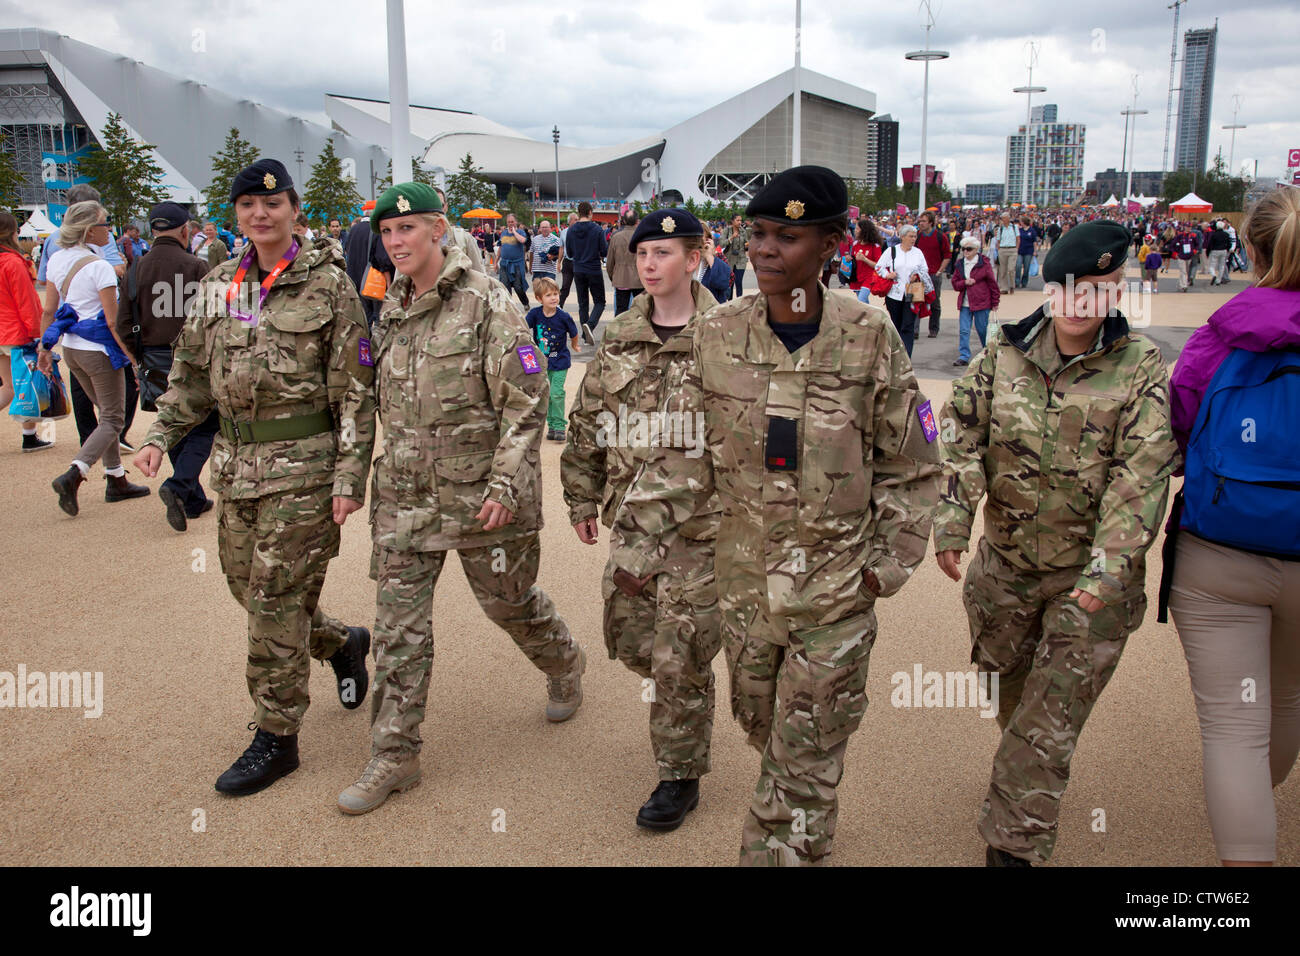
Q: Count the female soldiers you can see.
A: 5